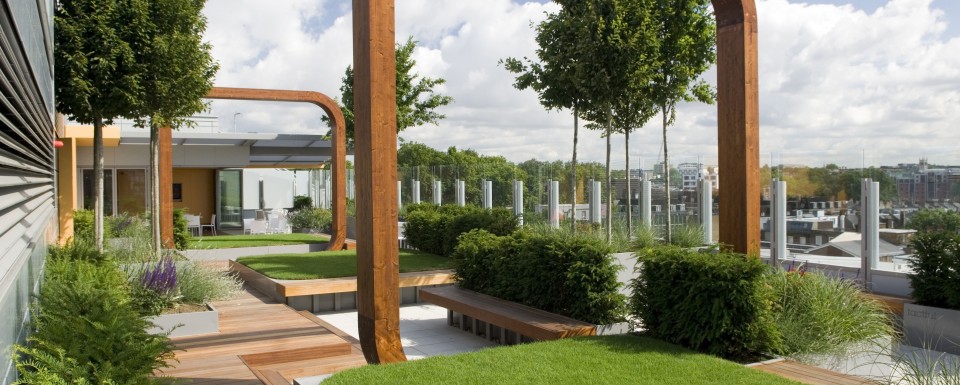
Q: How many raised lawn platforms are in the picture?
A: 3